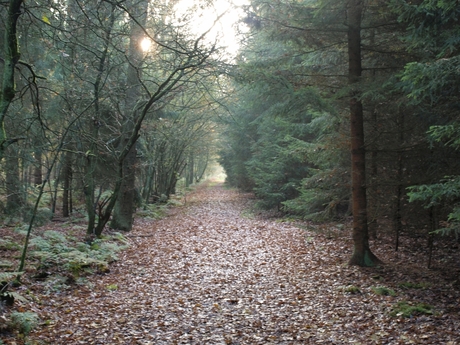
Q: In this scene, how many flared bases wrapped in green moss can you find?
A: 1